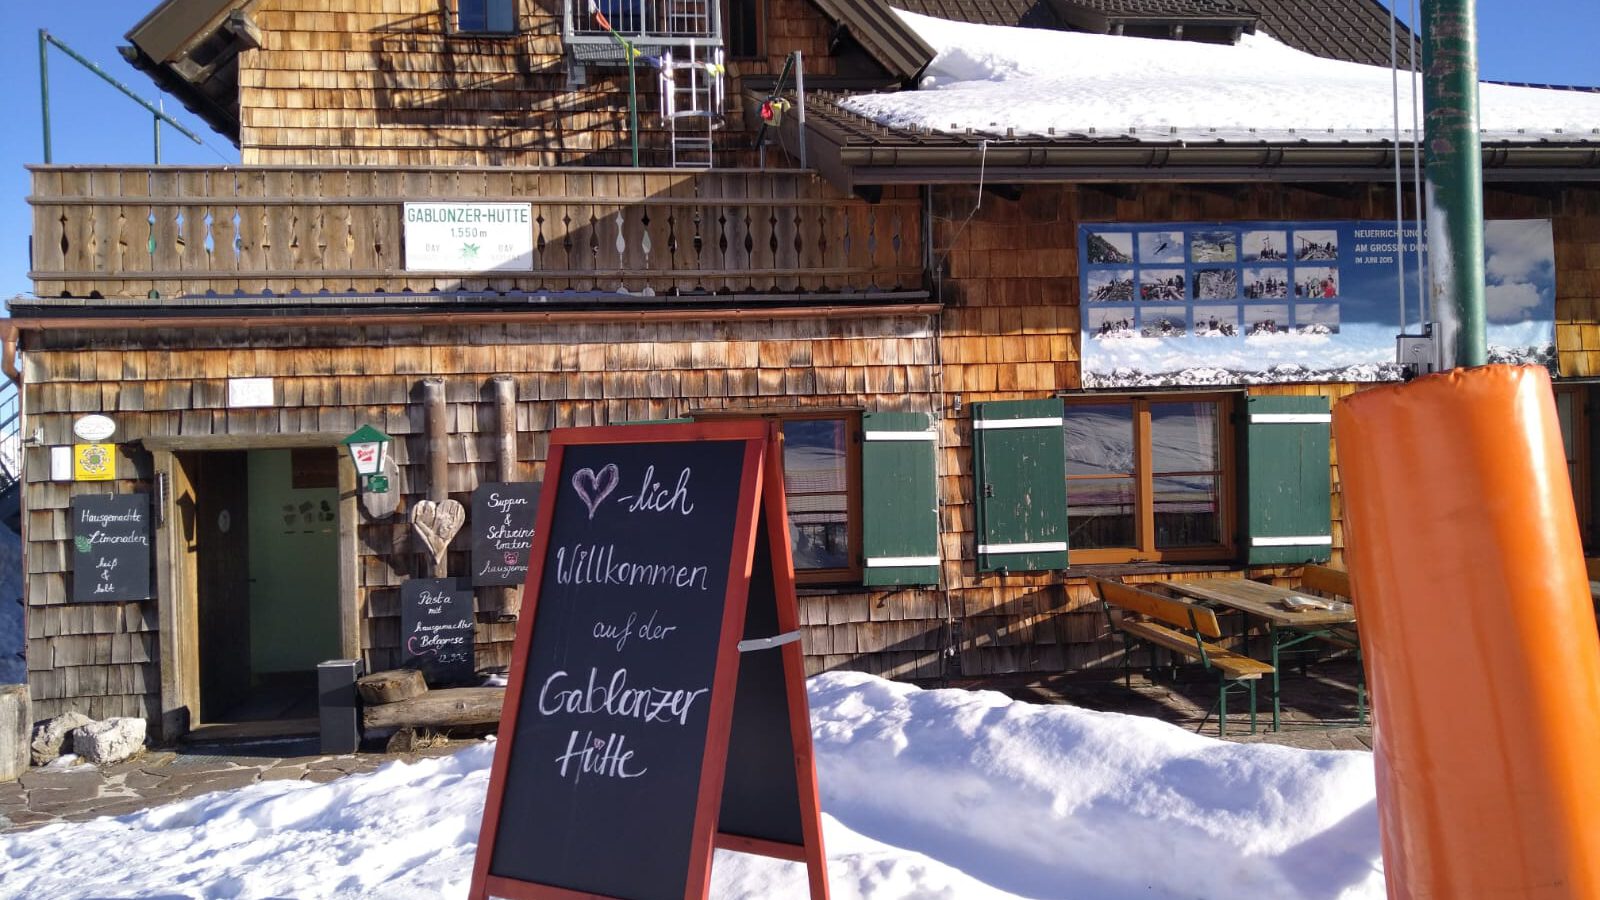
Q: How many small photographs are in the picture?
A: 15